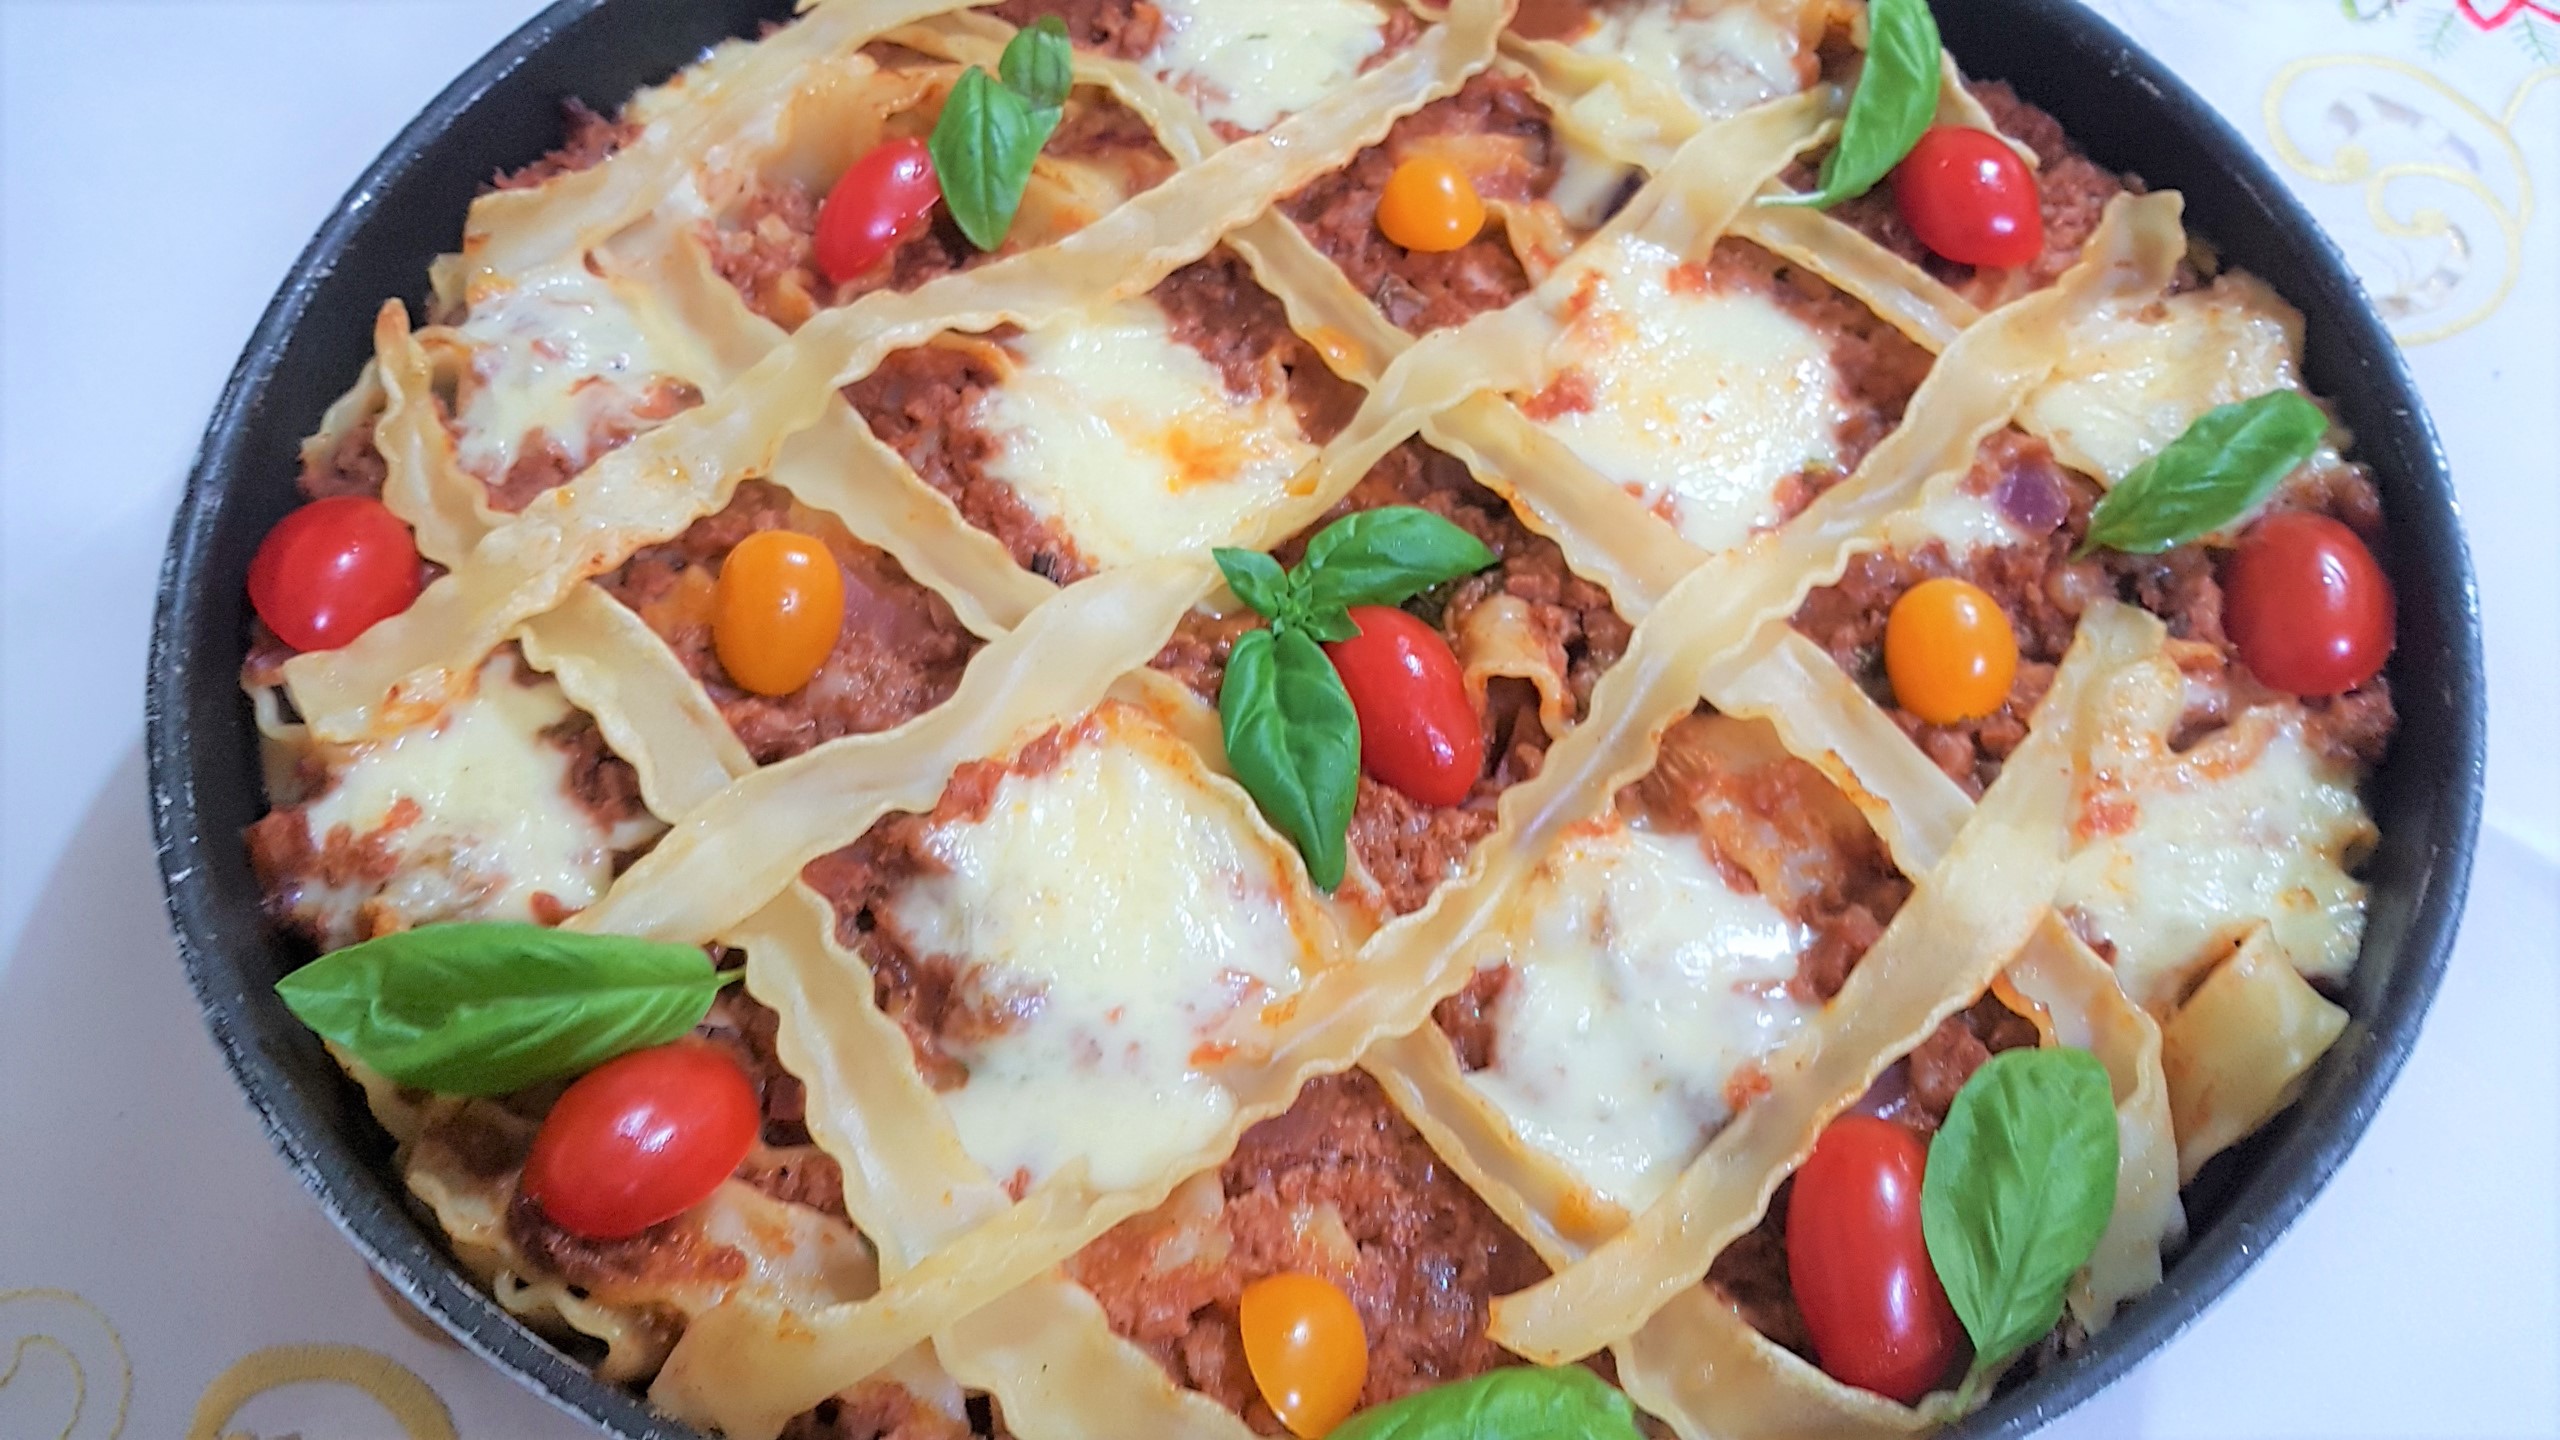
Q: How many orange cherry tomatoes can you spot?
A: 4